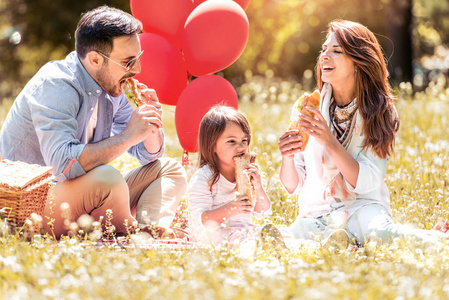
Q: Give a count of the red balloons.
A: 5